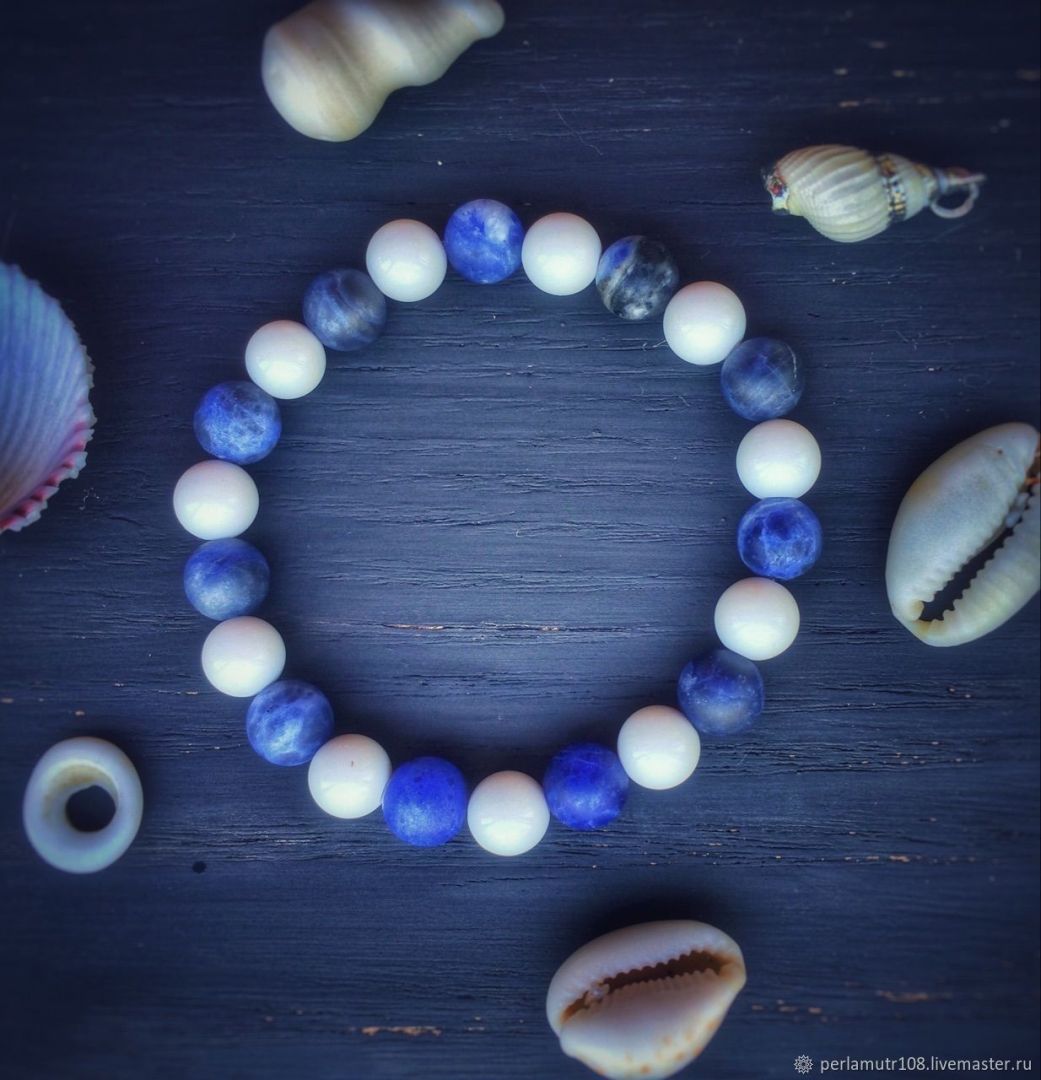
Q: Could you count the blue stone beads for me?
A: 11